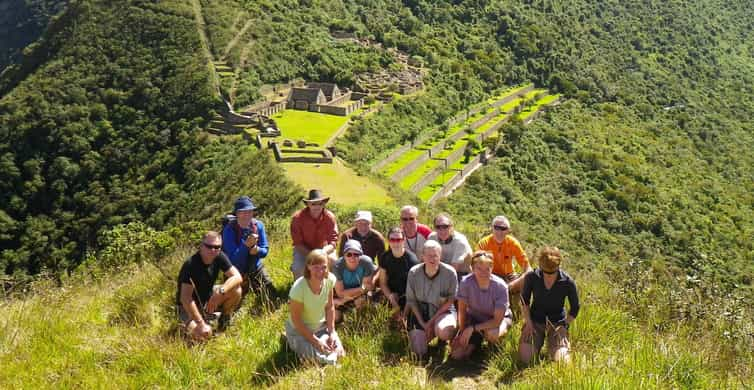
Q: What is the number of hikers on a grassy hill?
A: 13